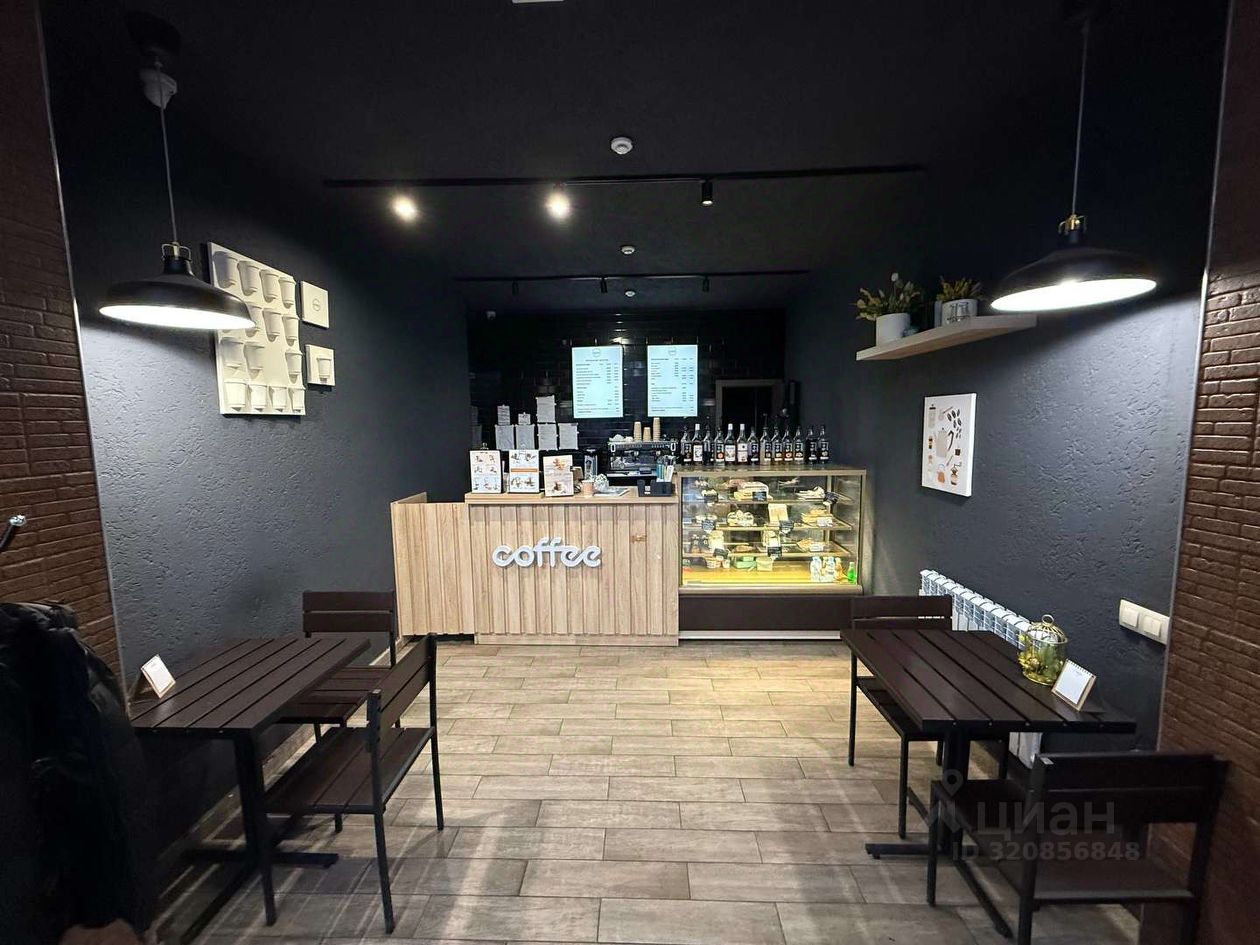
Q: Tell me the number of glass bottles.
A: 13